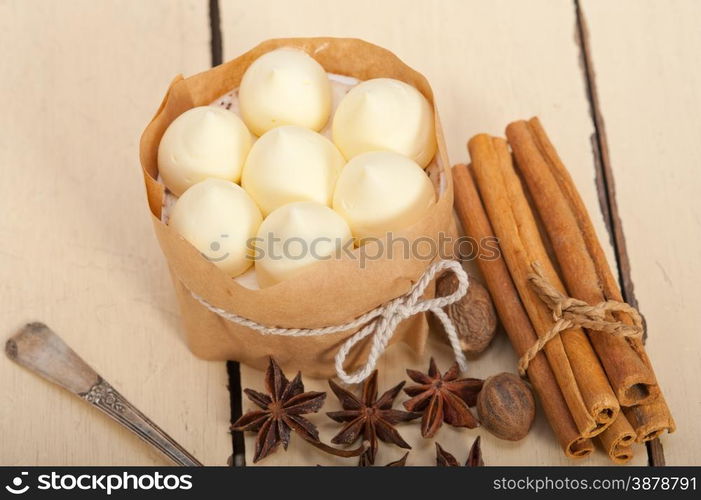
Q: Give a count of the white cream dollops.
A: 7